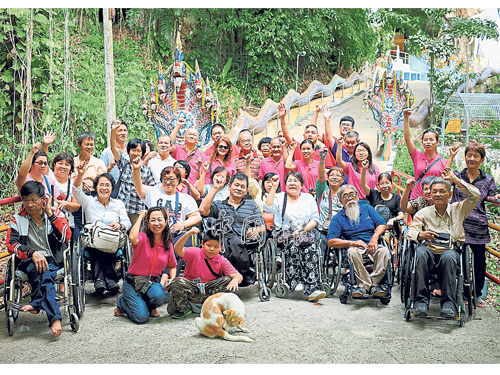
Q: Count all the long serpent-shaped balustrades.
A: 2